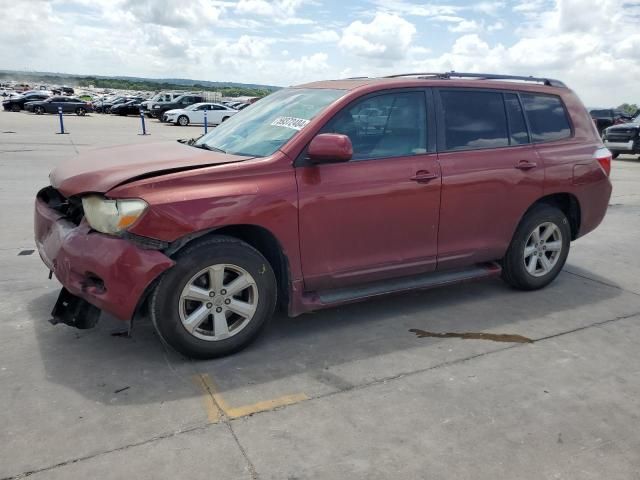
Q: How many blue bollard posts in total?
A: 3